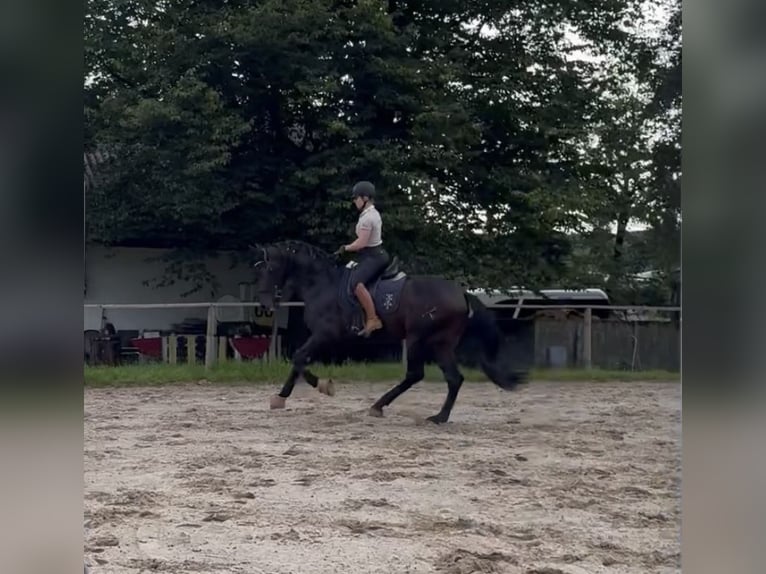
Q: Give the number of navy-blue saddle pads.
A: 1